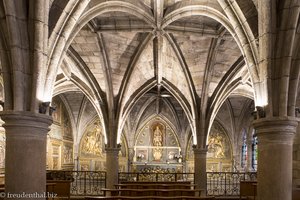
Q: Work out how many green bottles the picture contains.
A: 0